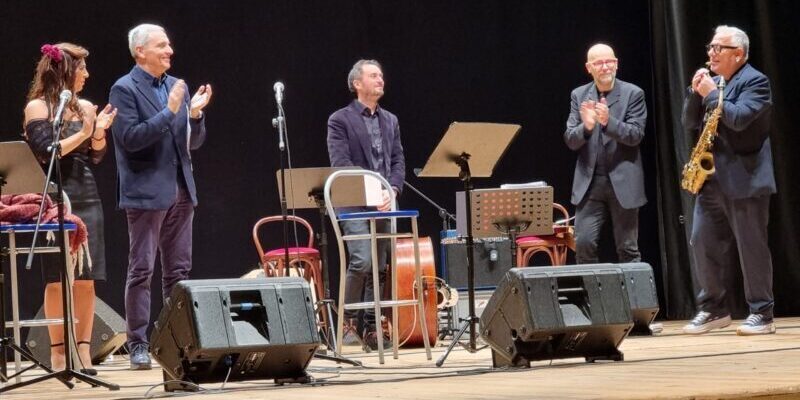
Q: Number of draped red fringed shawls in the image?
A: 1